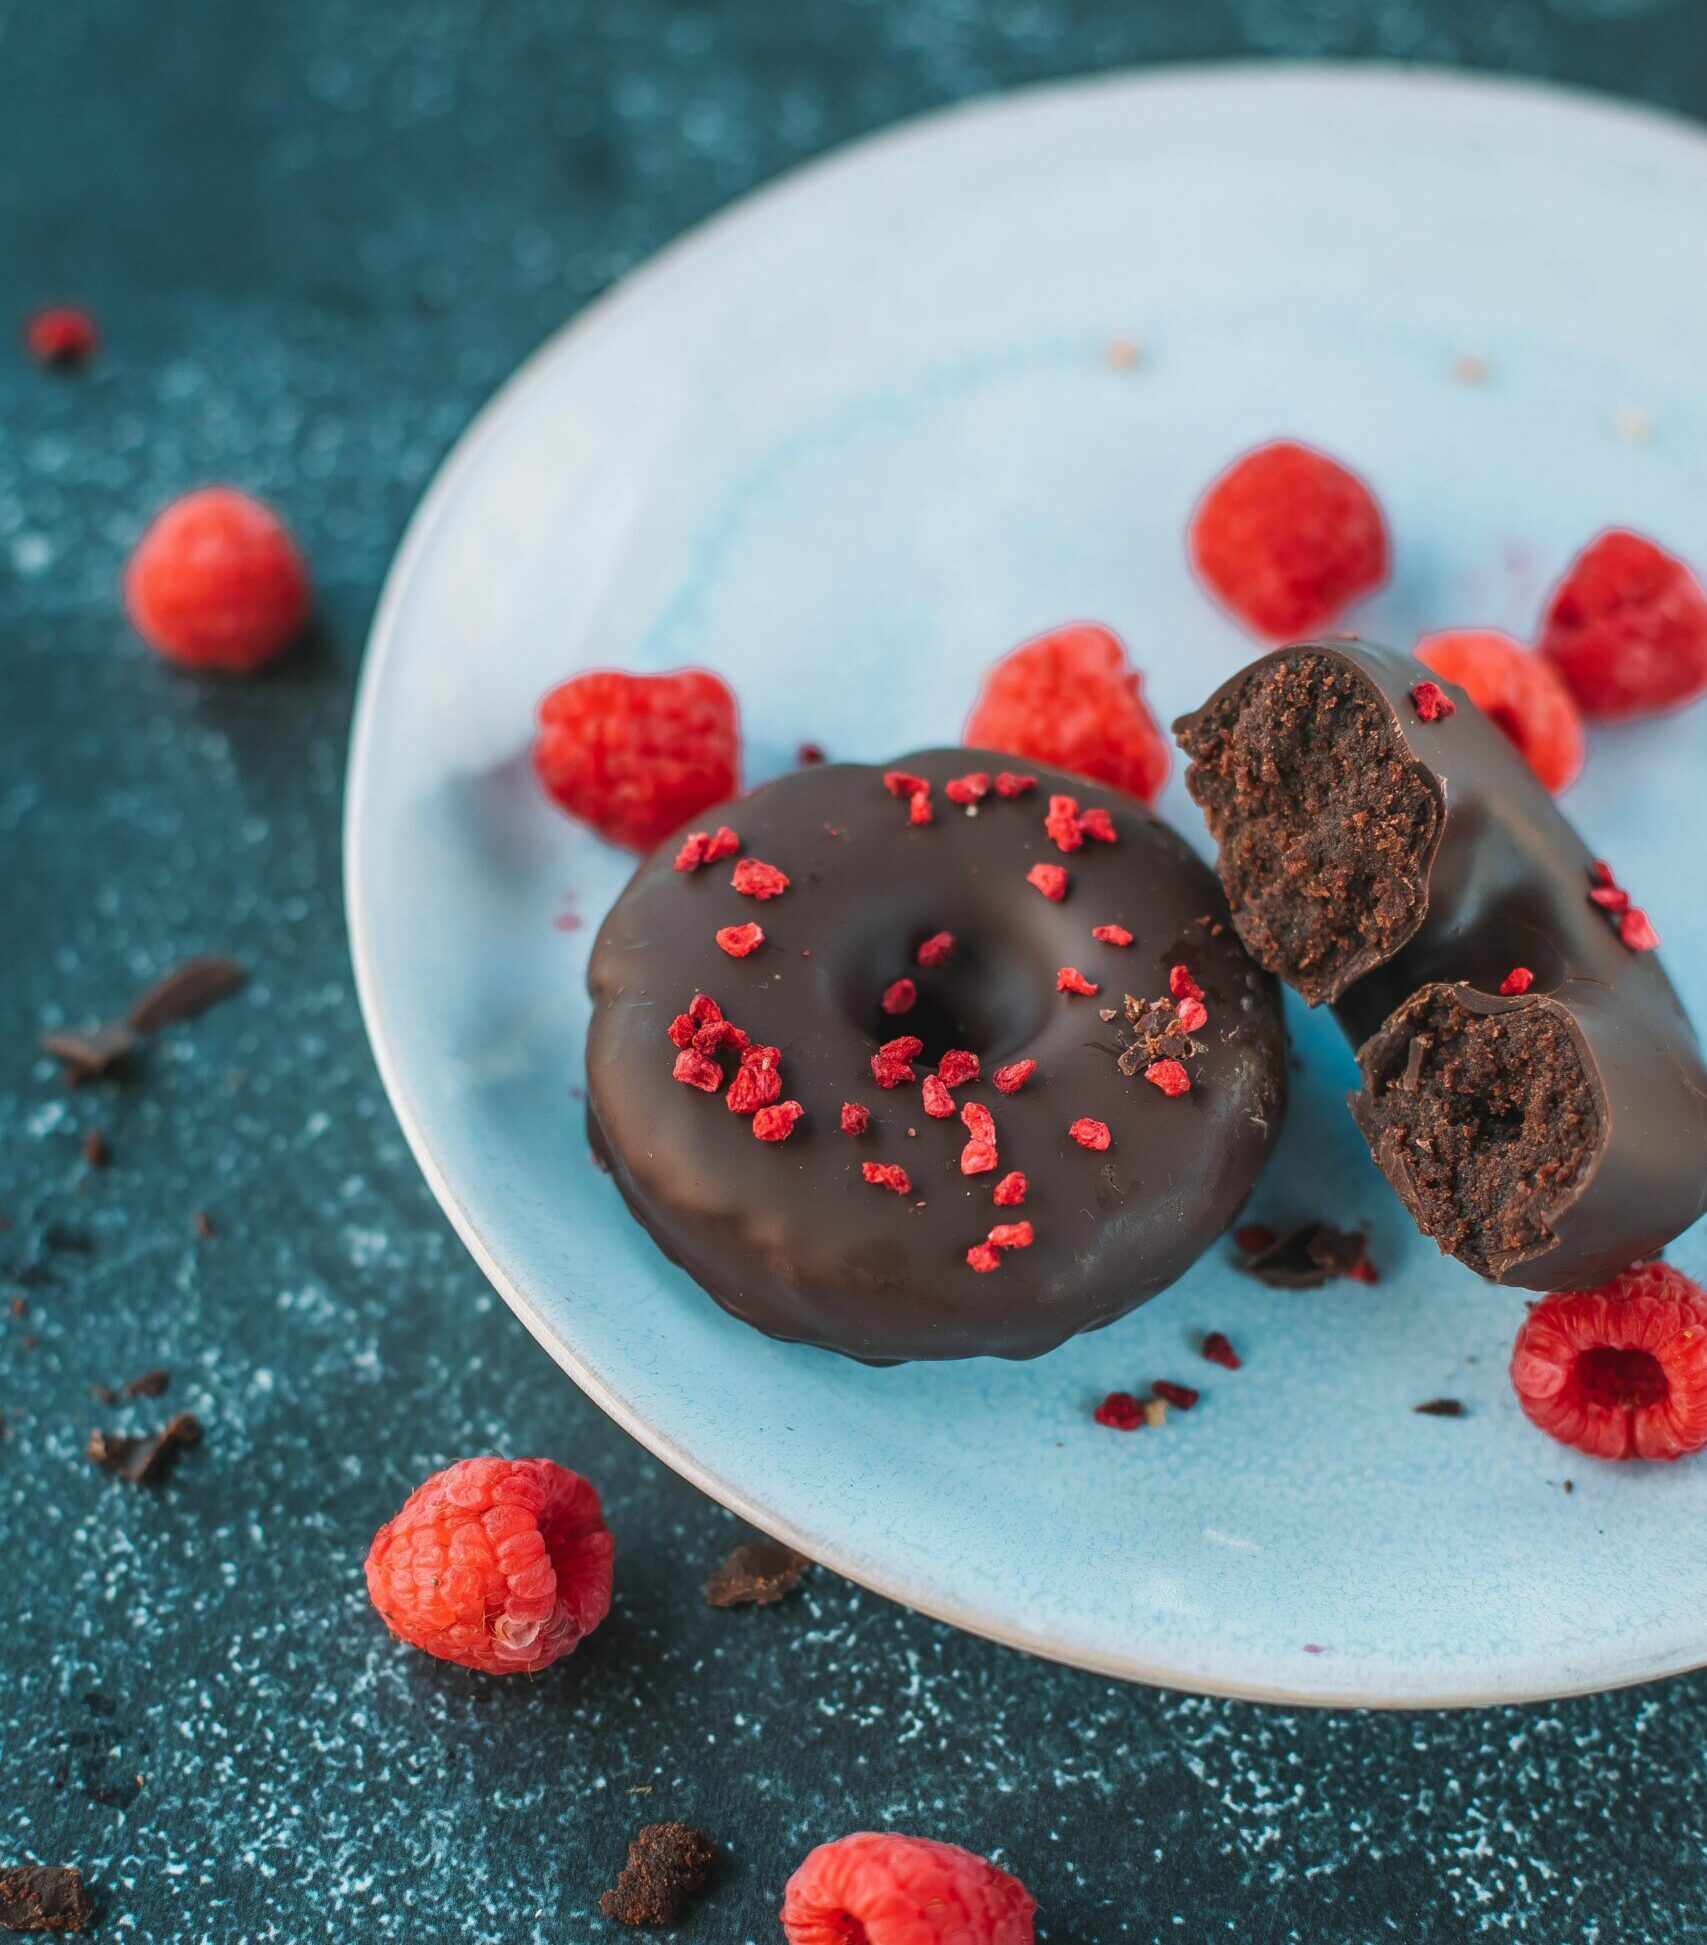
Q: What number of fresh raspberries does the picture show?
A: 9